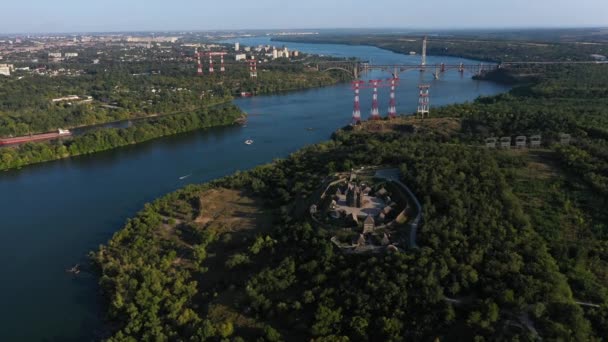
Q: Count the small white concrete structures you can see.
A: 5